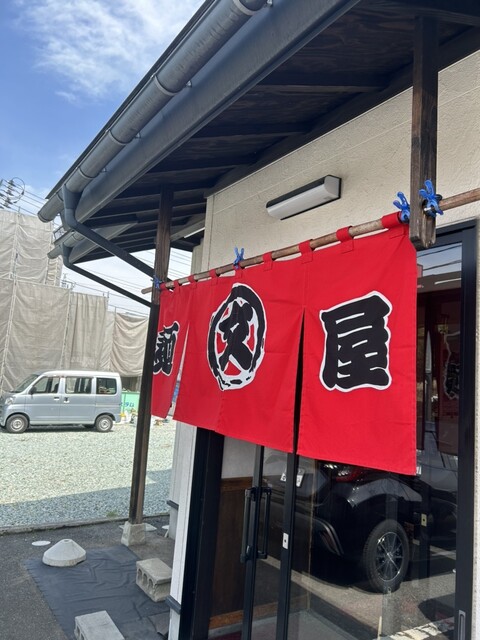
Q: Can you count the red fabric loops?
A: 9